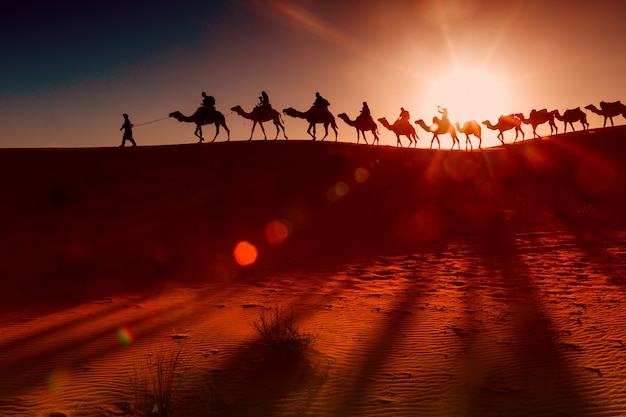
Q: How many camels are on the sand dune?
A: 11